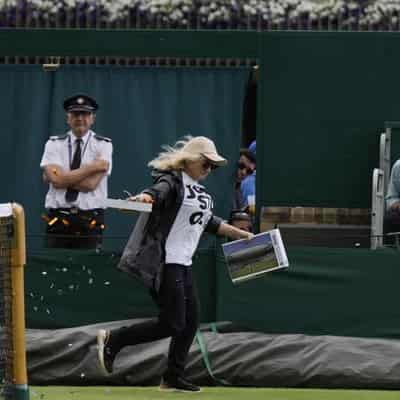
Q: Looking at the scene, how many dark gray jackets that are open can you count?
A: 1